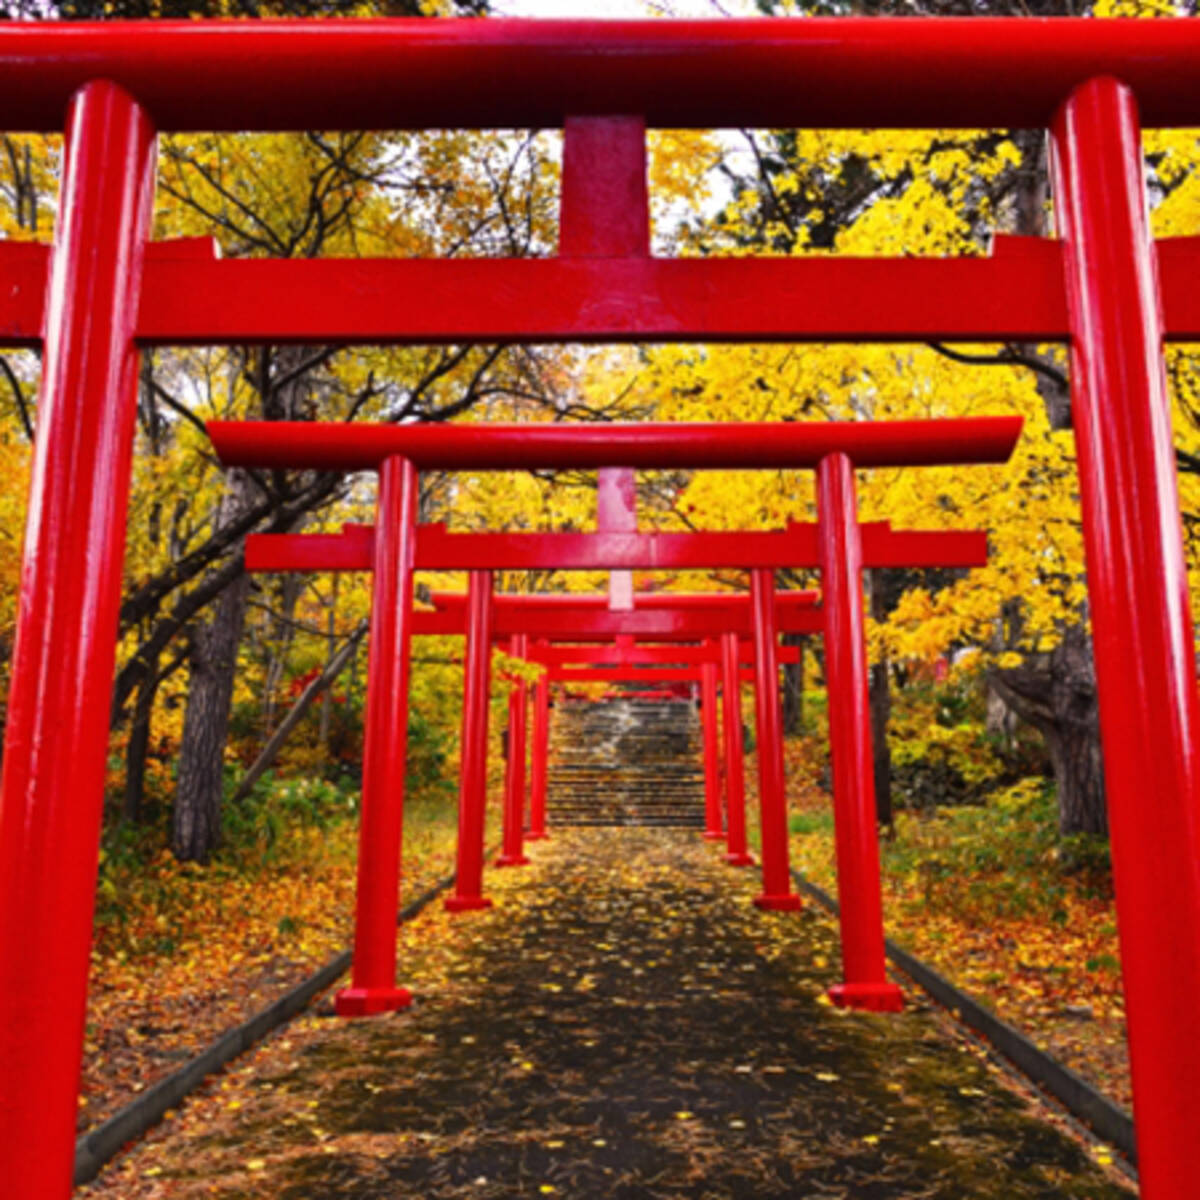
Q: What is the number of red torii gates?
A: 5